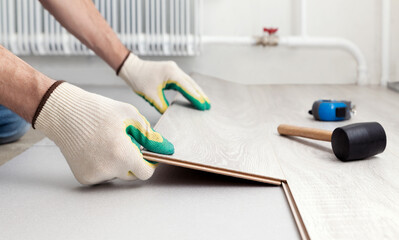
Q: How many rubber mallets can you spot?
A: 1